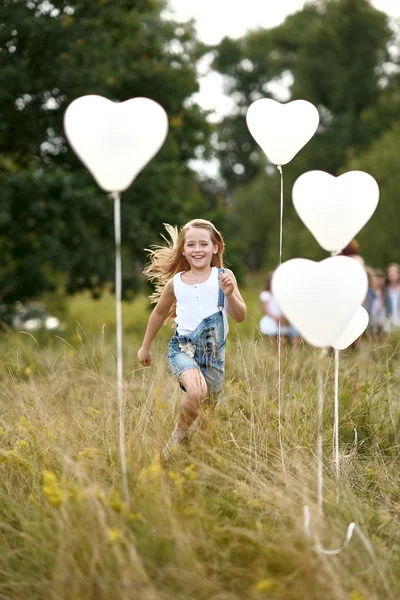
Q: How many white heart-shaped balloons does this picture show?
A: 5